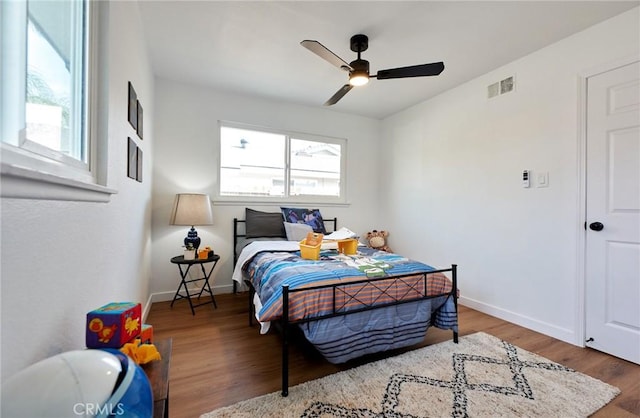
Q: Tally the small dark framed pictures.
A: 4